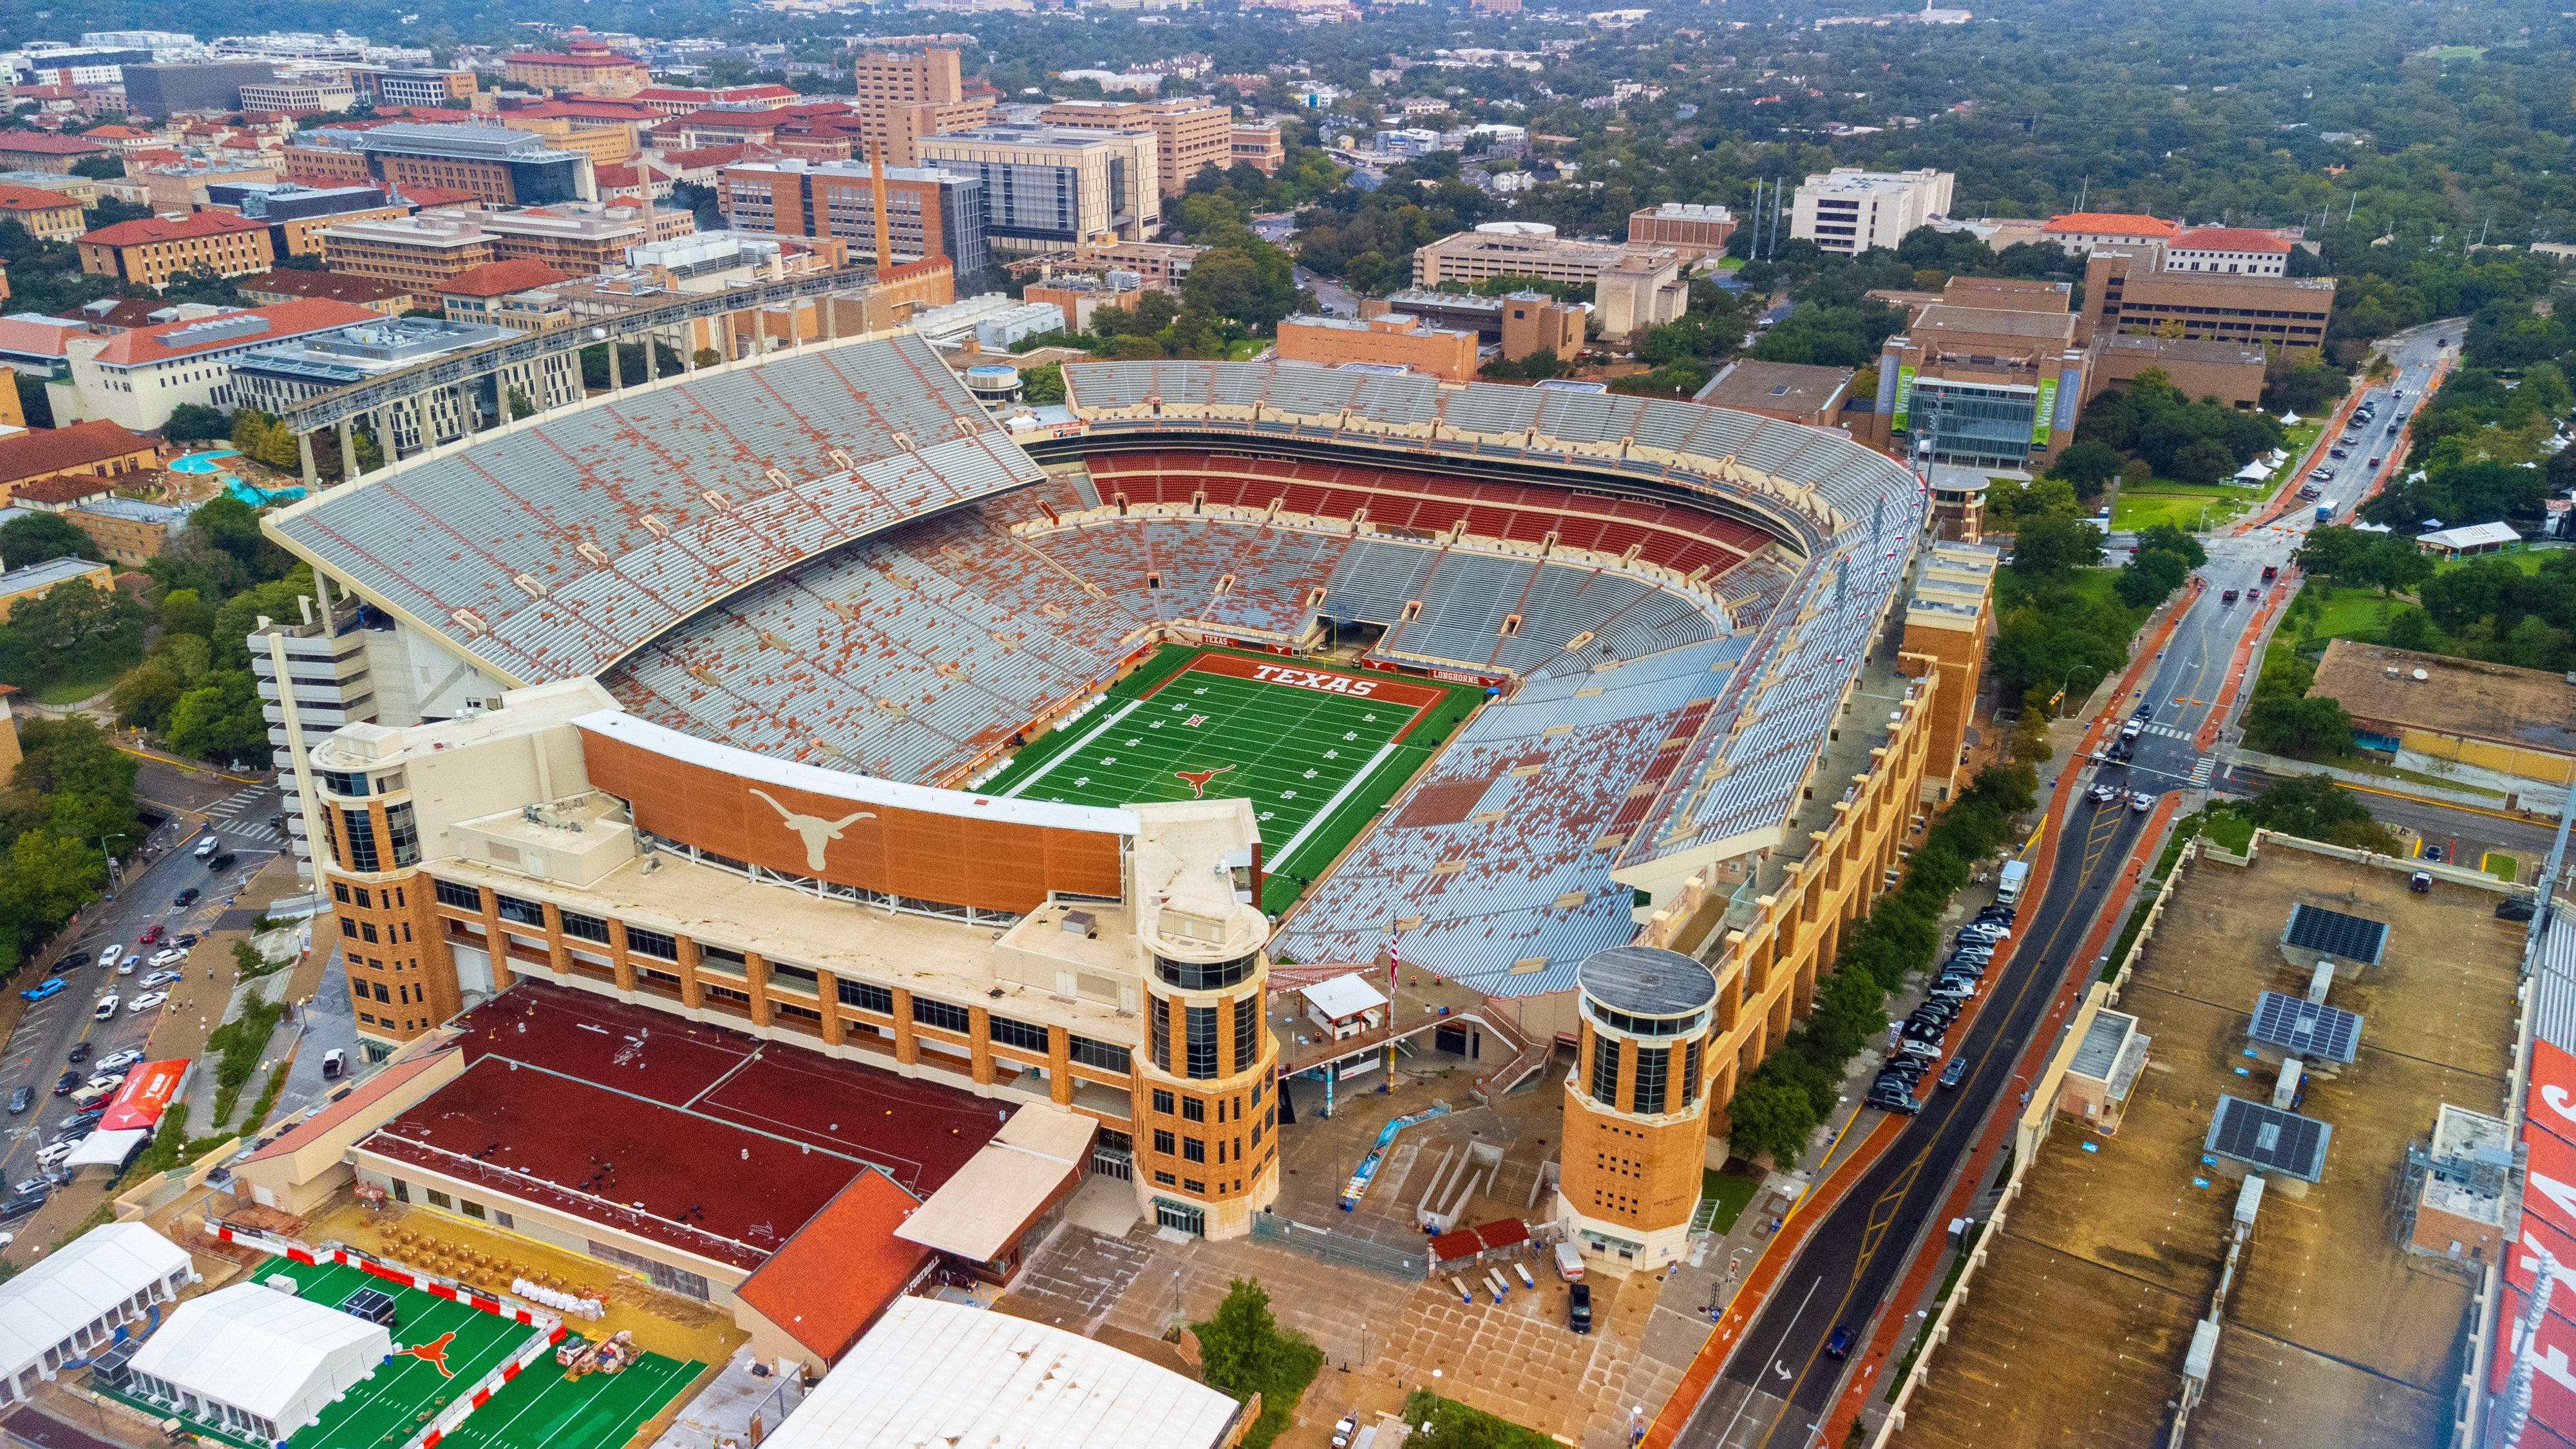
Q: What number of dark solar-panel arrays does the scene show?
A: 3